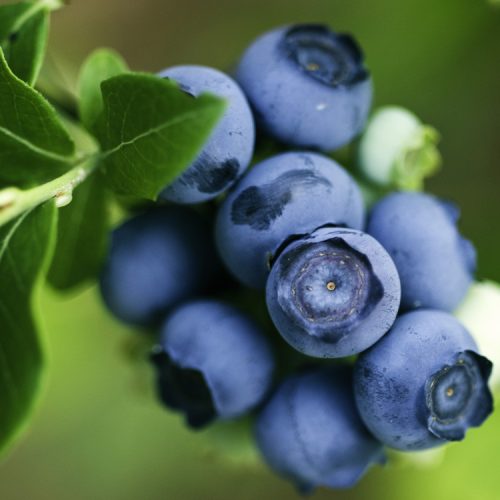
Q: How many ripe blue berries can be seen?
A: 9